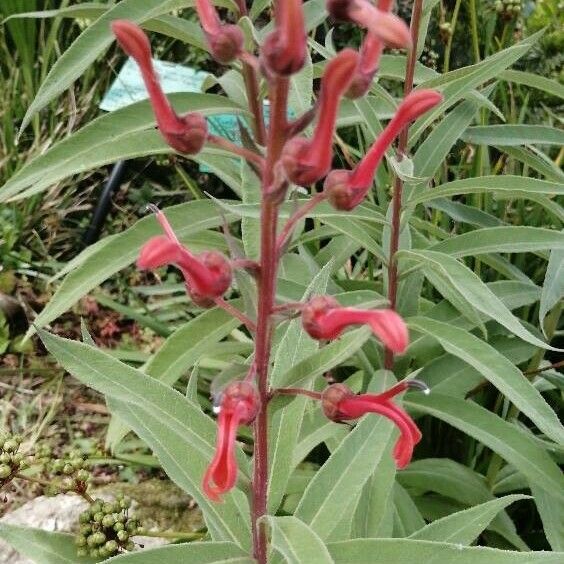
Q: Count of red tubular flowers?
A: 11